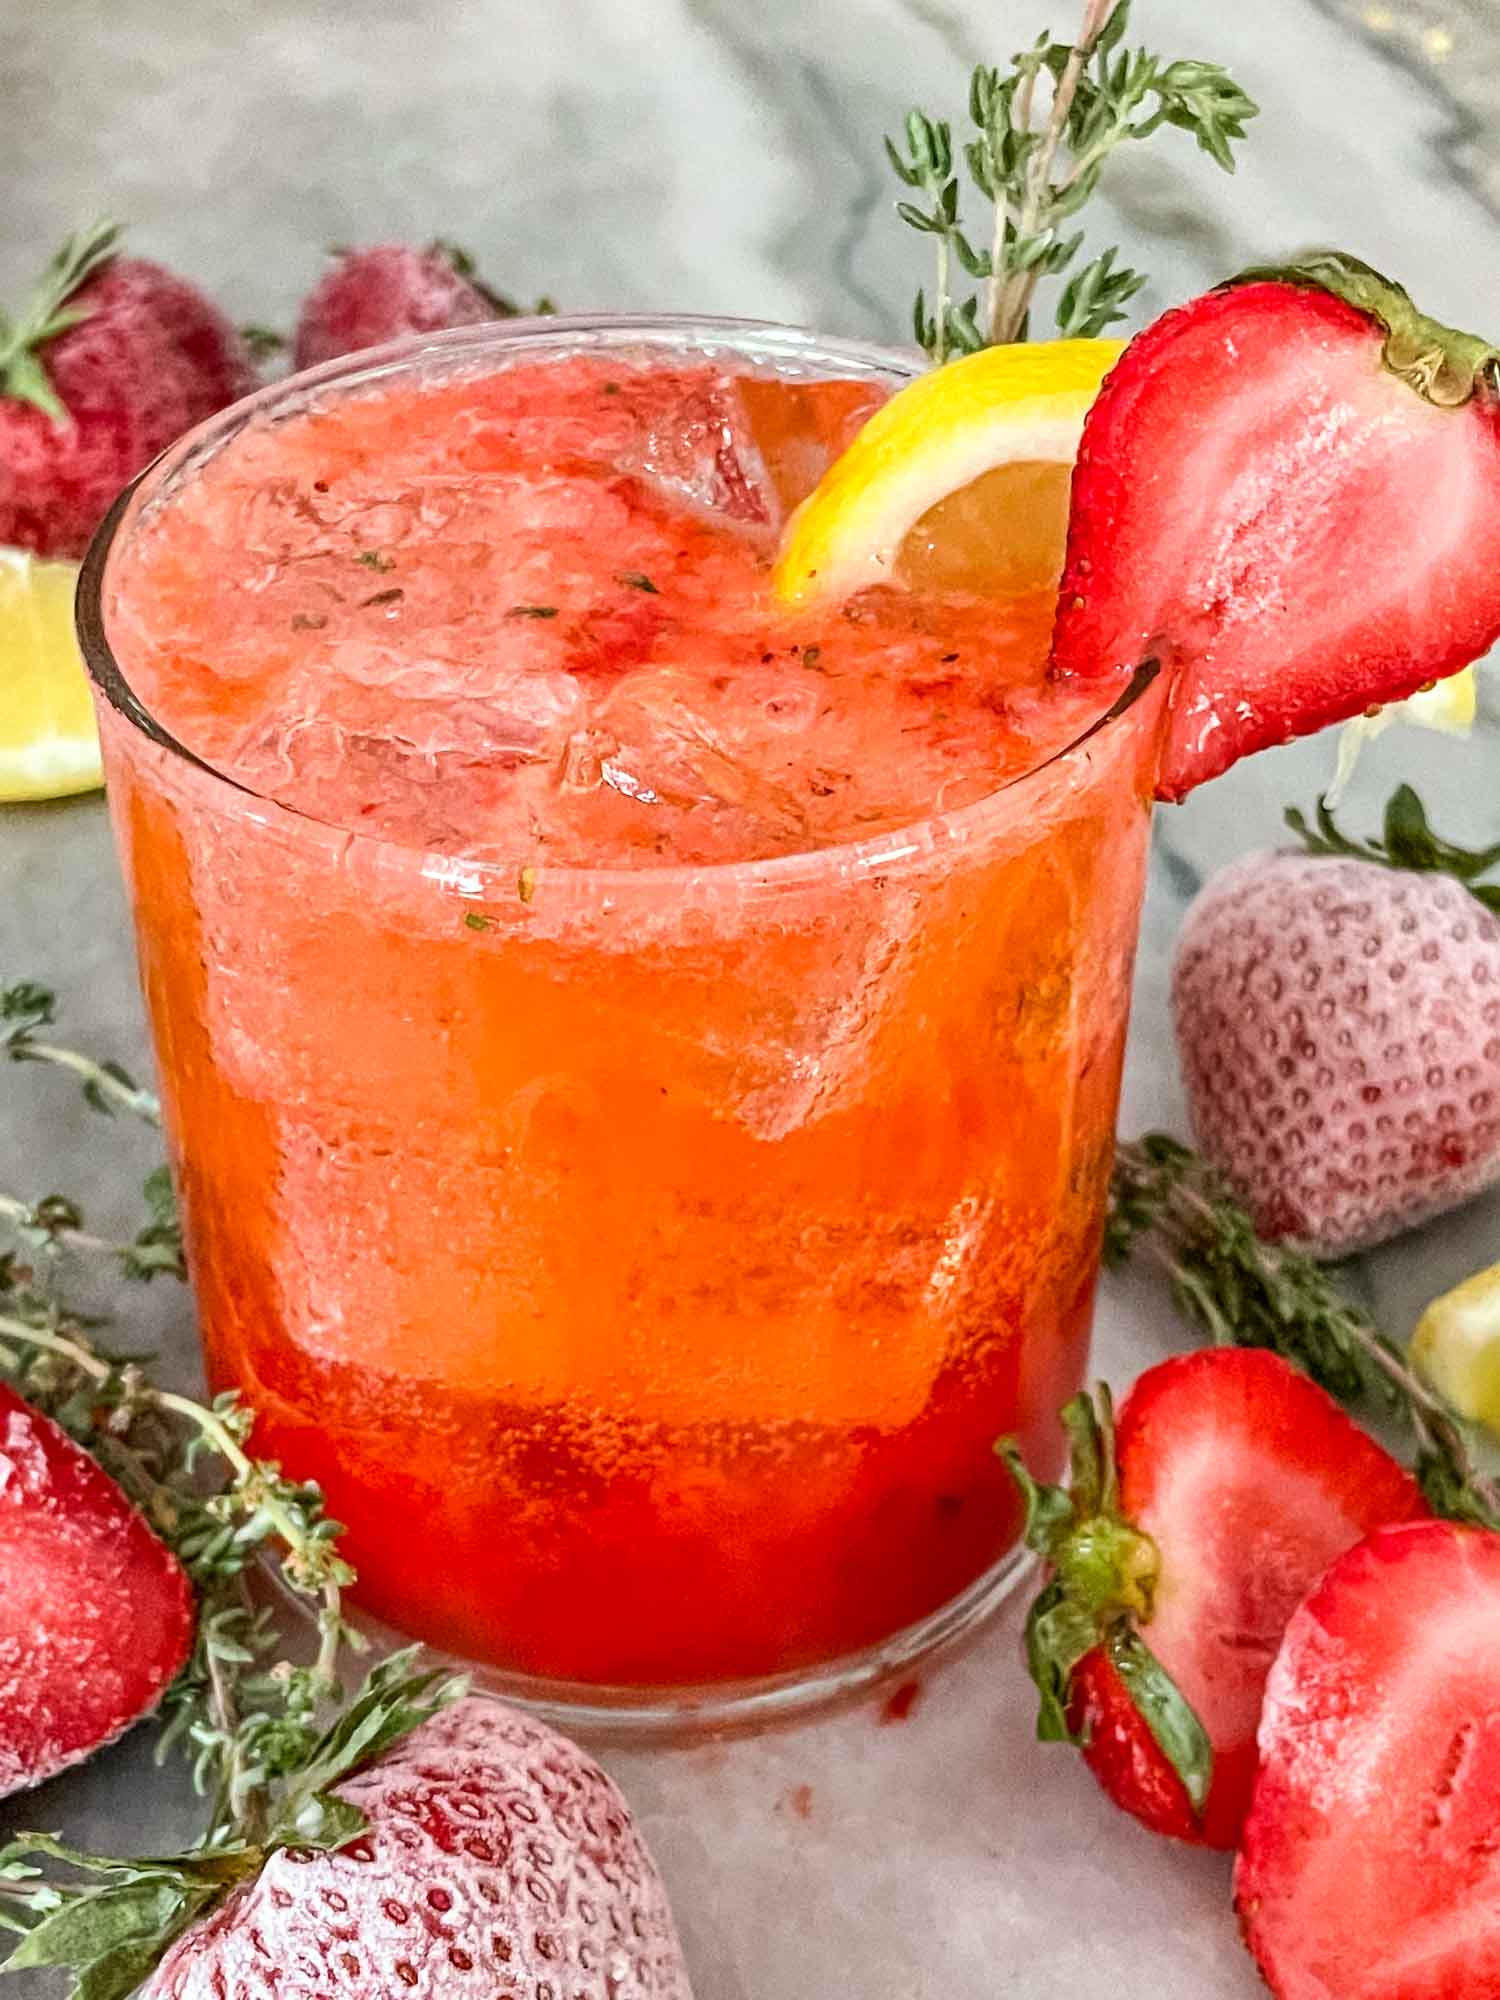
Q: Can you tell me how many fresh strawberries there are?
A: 3